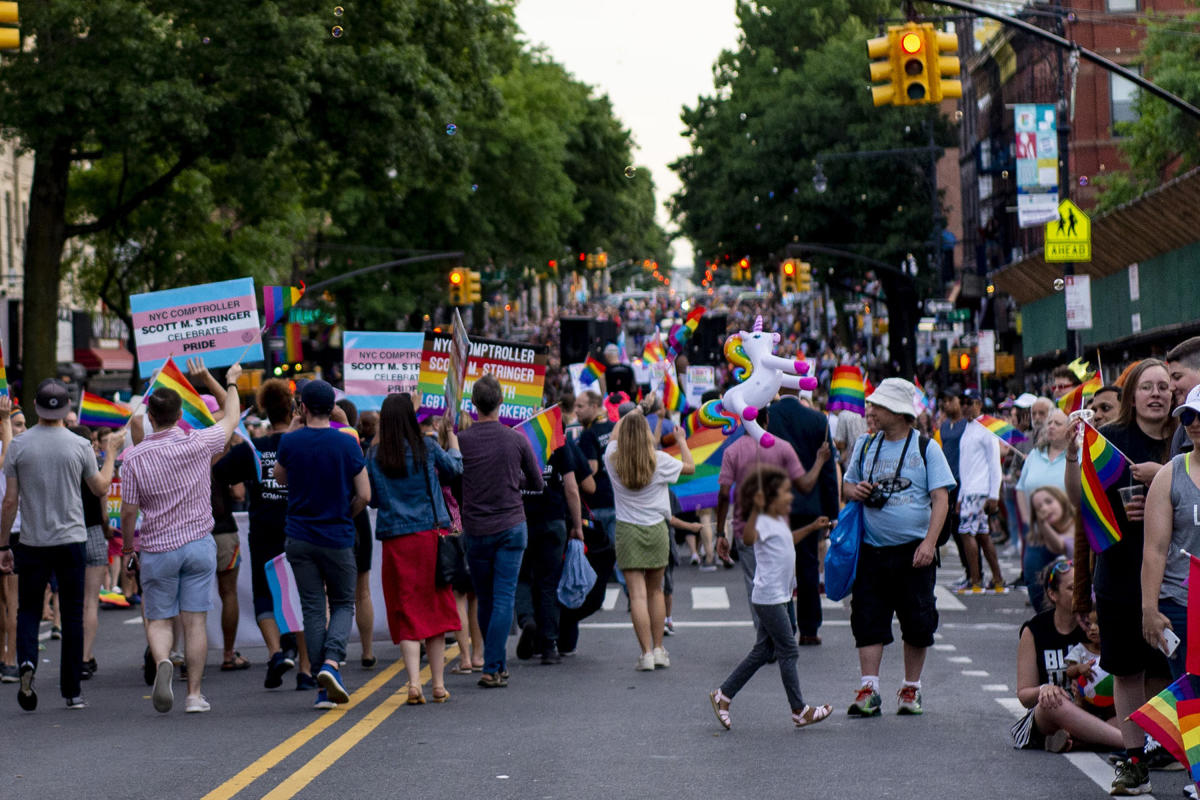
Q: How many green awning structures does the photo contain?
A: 1